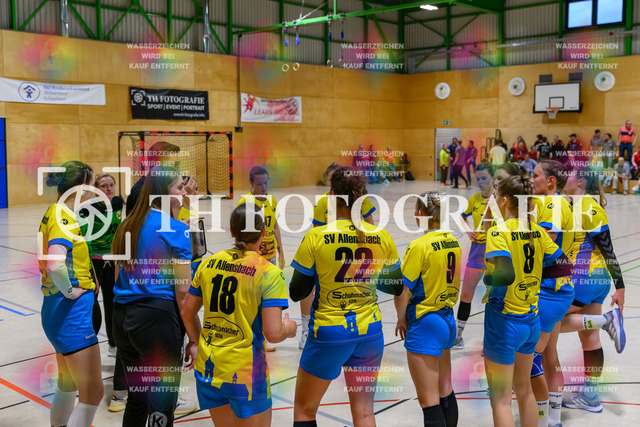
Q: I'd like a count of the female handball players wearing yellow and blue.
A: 12